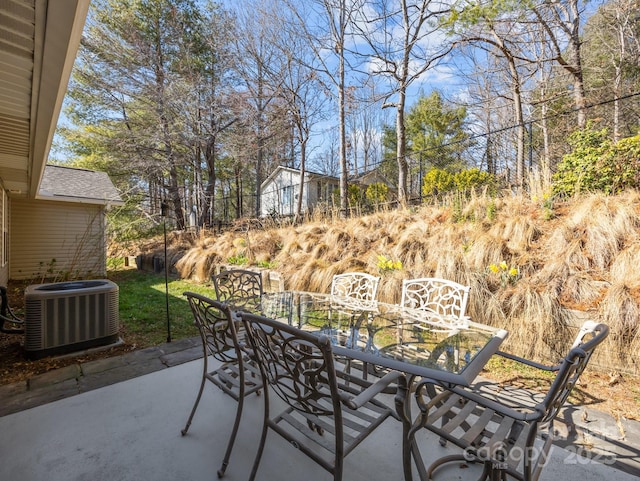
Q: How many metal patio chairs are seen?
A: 6